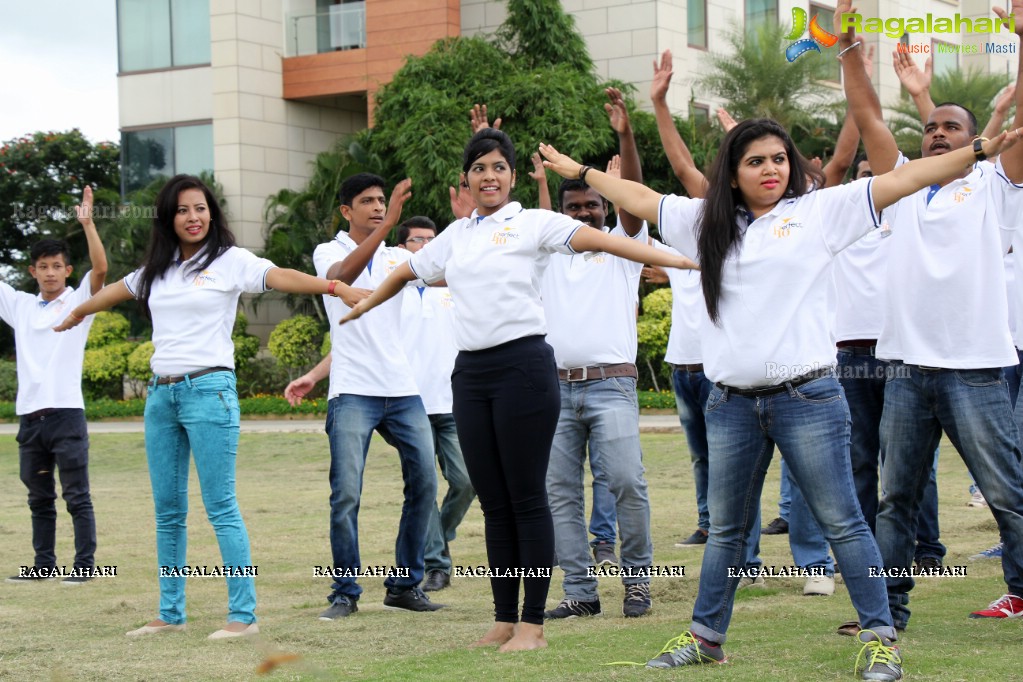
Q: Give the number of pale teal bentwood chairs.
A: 0